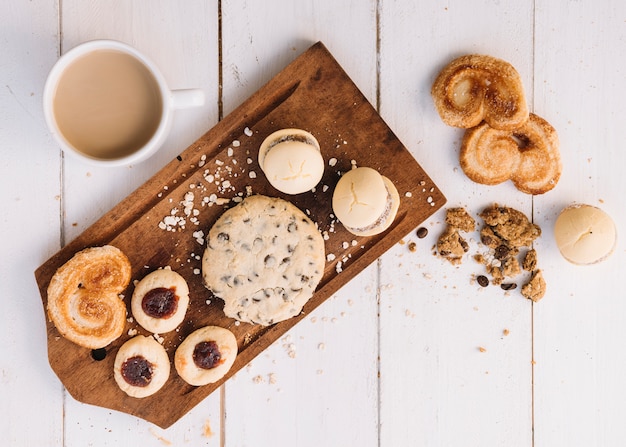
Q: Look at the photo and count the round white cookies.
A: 3